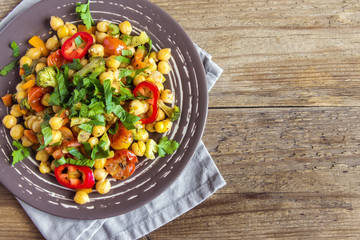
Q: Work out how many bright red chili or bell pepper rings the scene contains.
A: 3